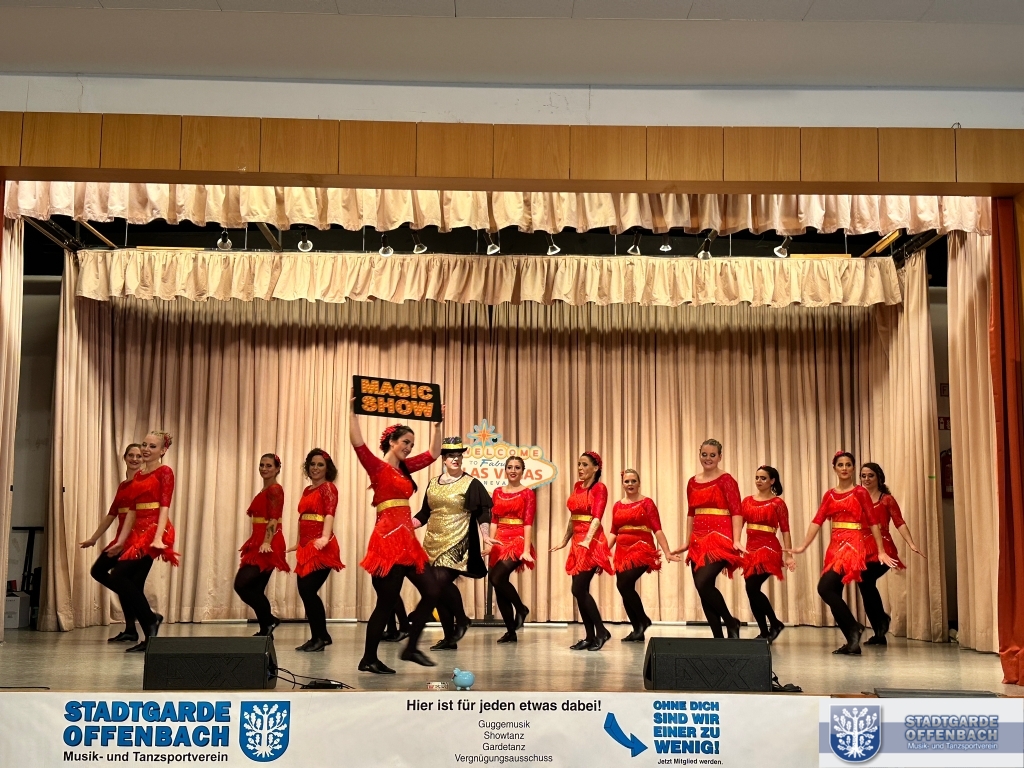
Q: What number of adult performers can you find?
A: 13